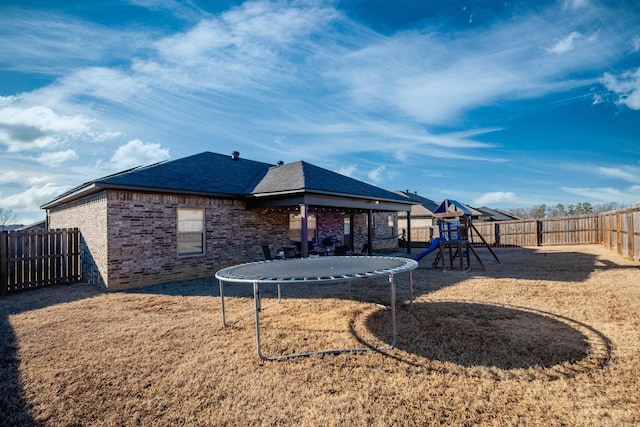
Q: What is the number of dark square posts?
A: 3